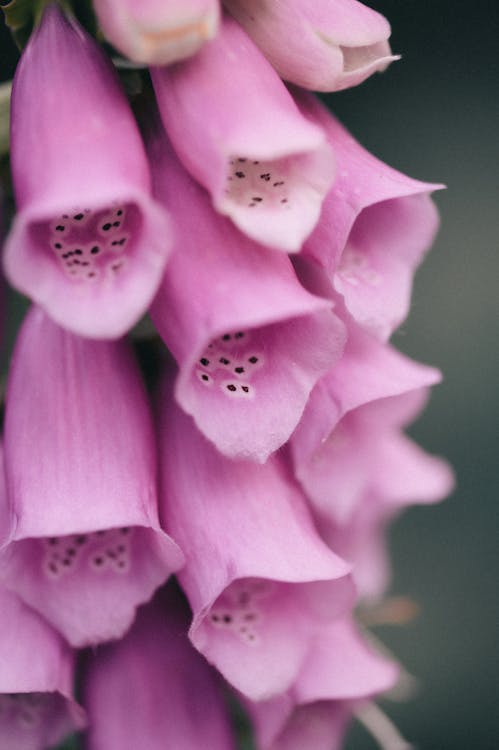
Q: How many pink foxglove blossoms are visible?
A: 13